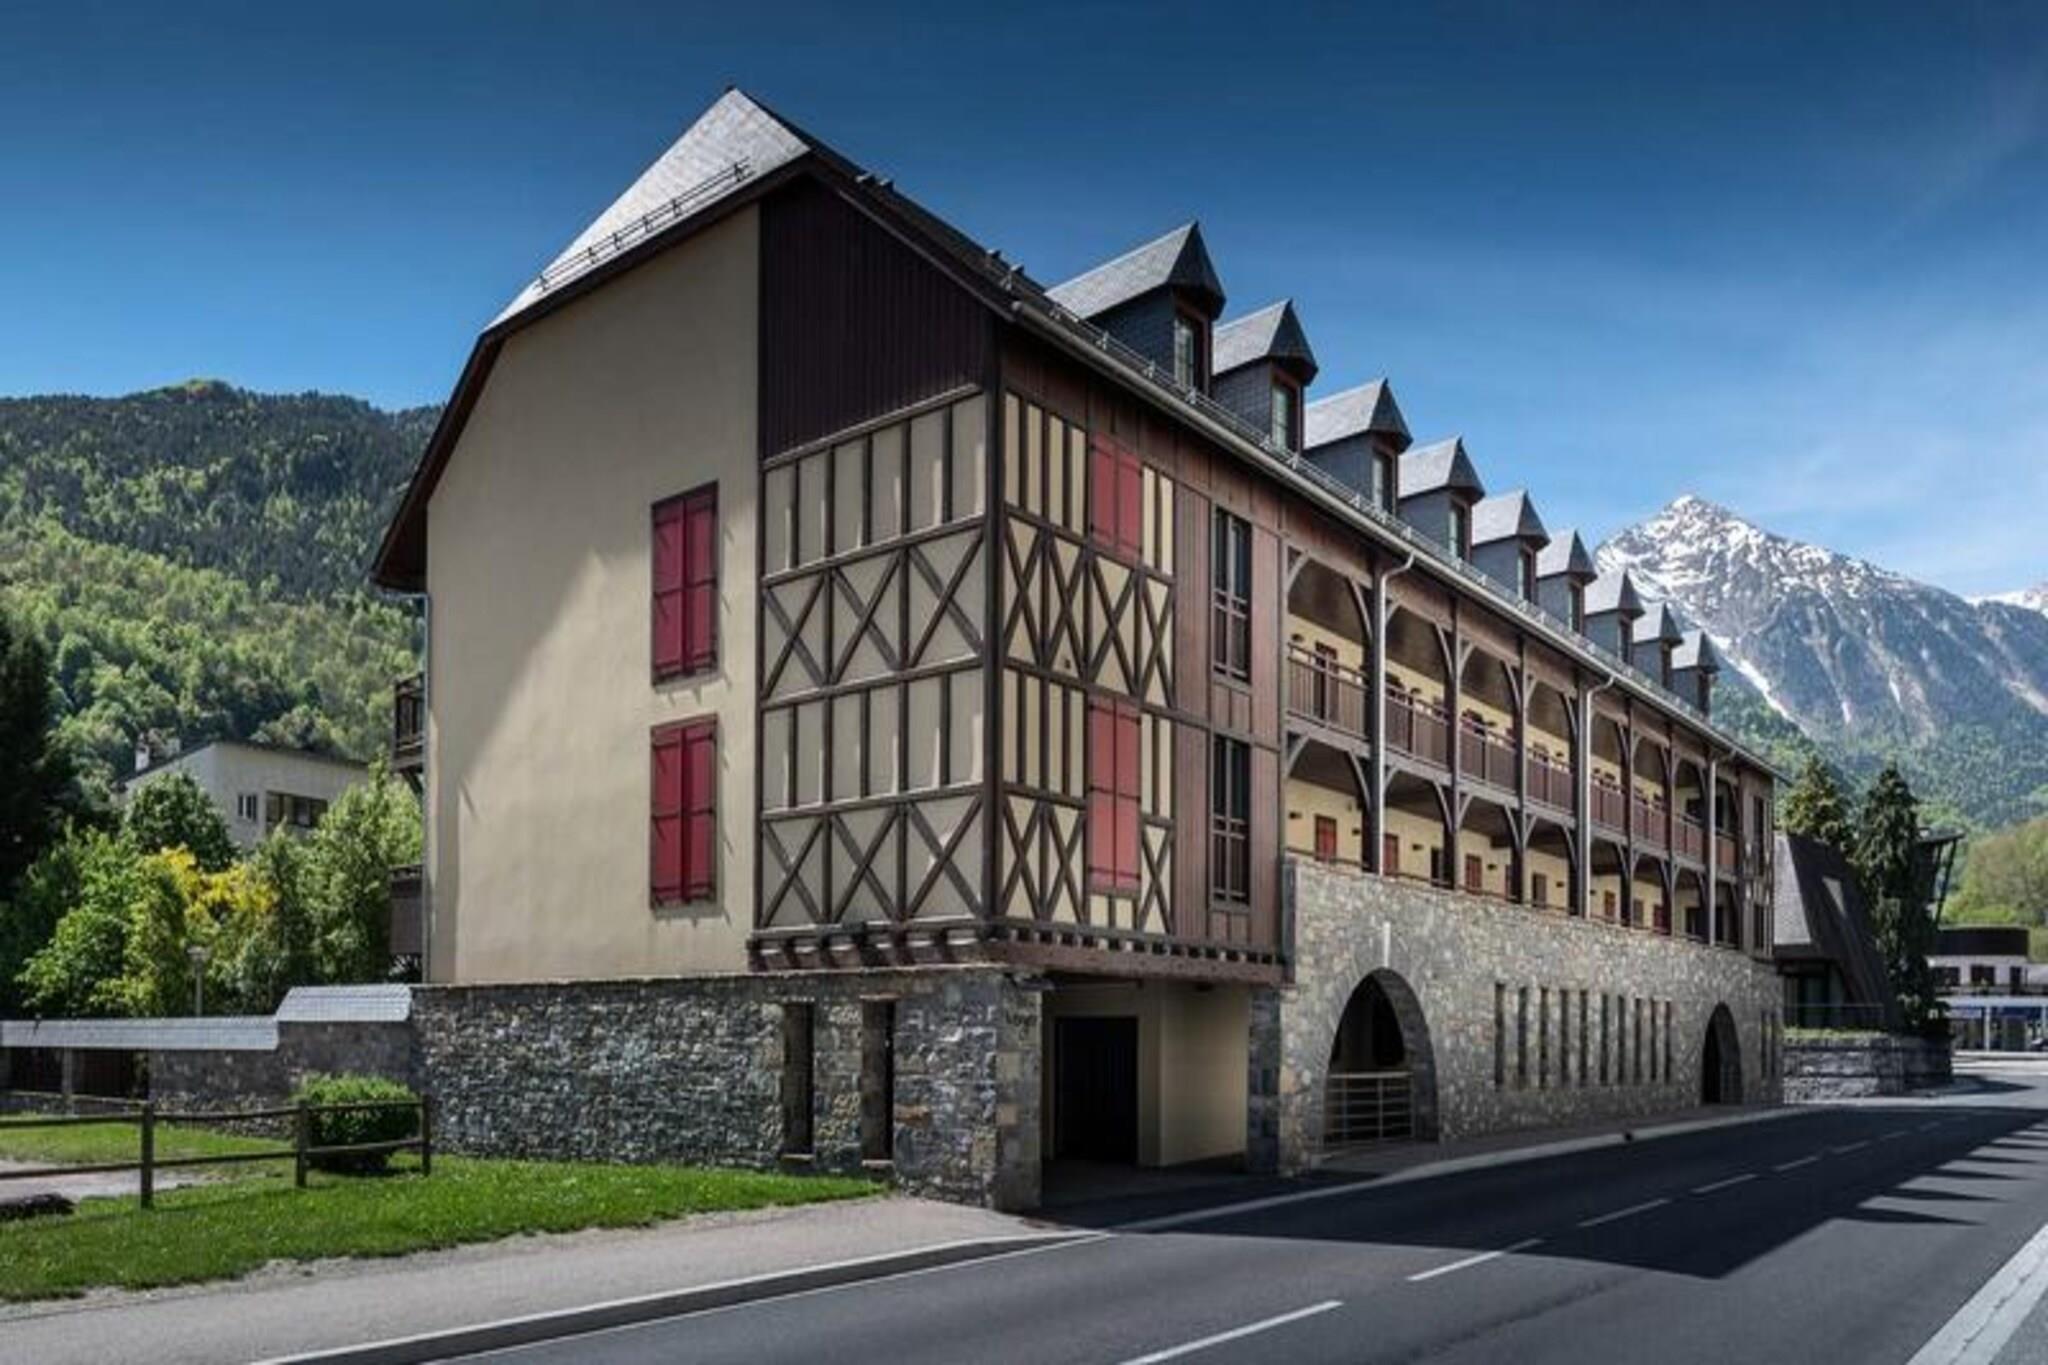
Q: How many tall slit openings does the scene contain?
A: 14